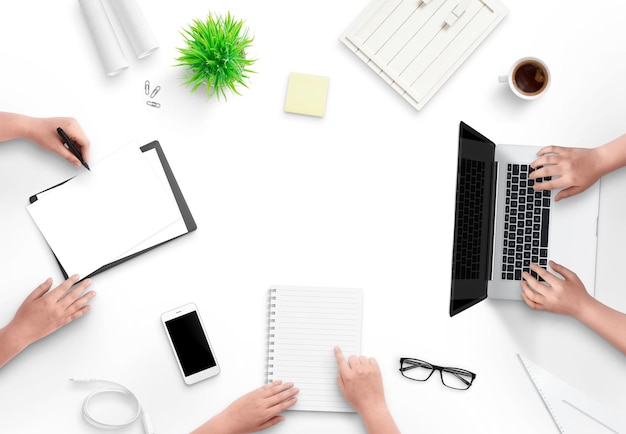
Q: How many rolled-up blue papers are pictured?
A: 0